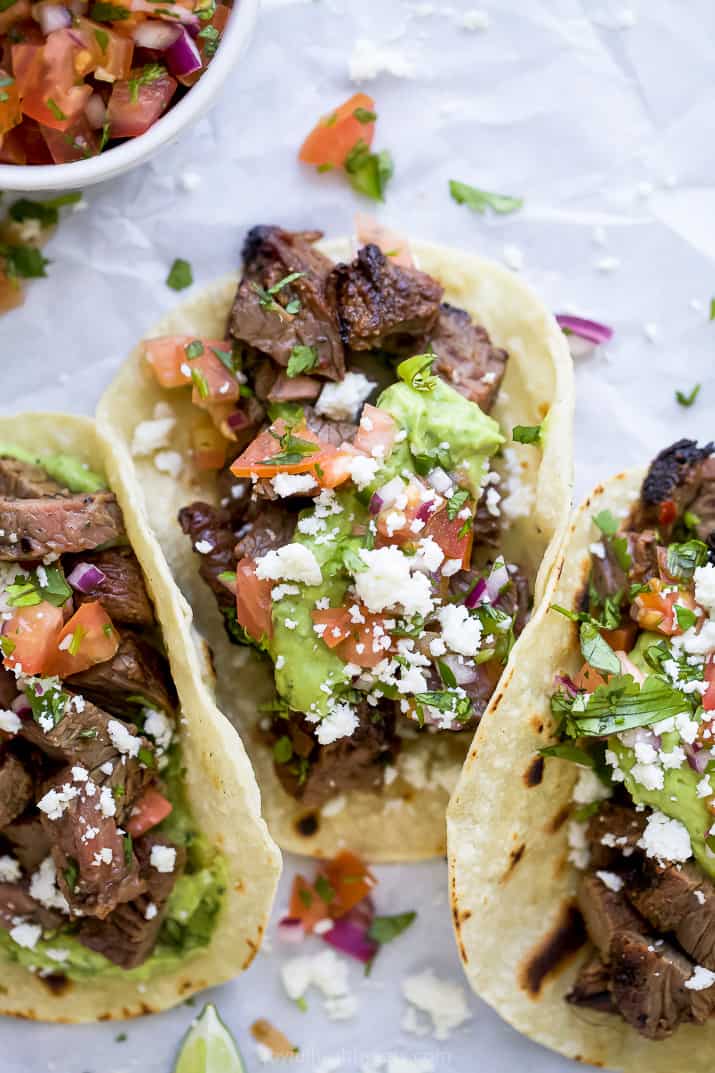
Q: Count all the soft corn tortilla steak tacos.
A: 3